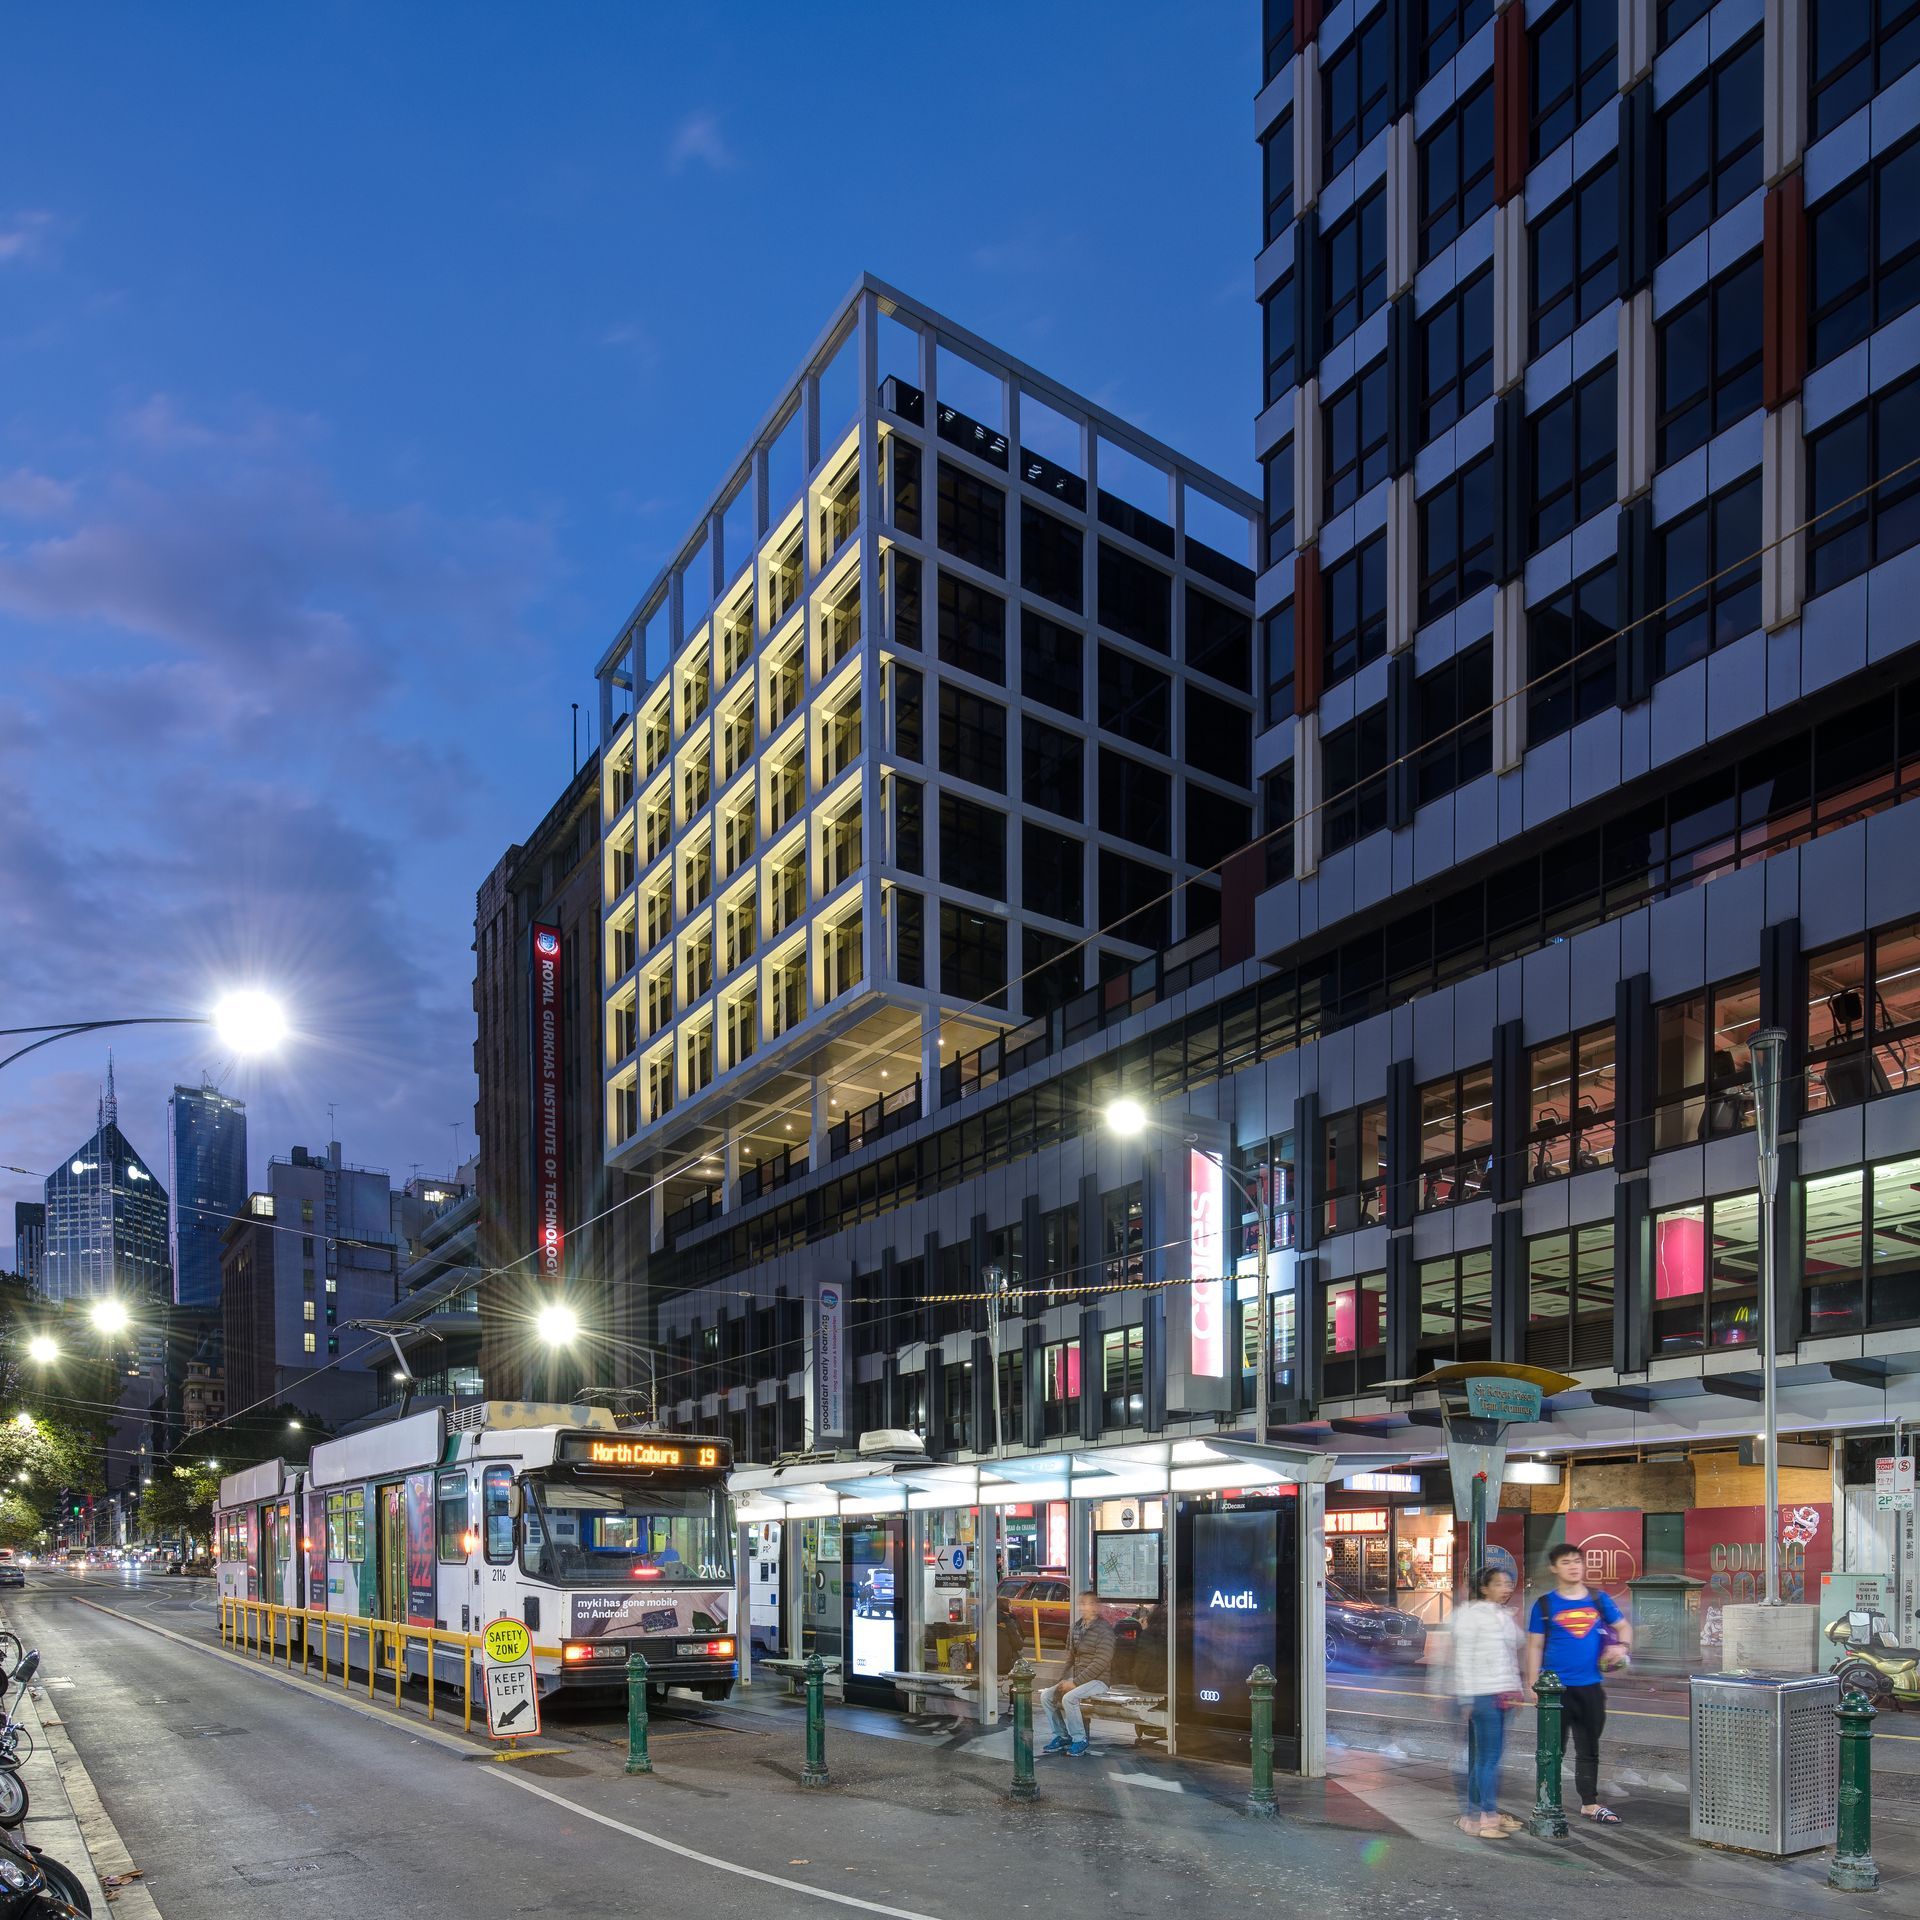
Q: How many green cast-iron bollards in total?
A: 6